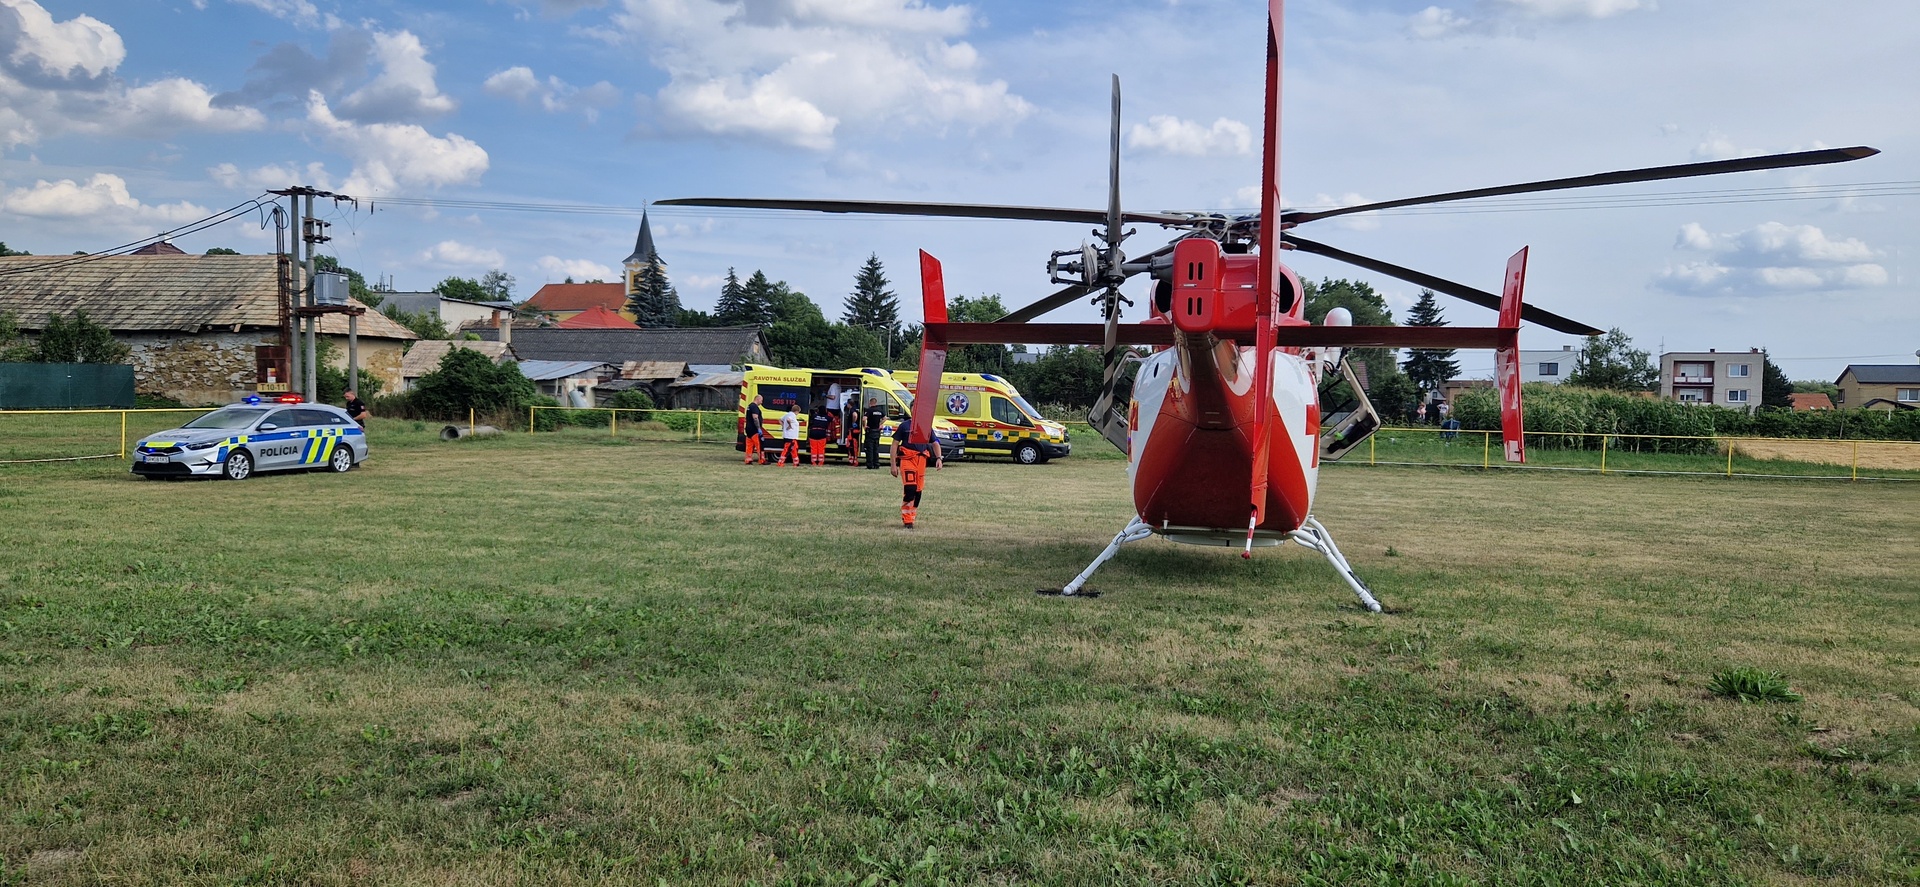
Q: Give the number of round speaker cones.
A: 0